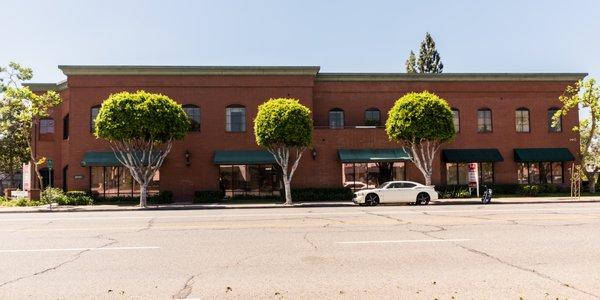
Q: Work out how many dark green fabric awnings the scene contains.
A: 5